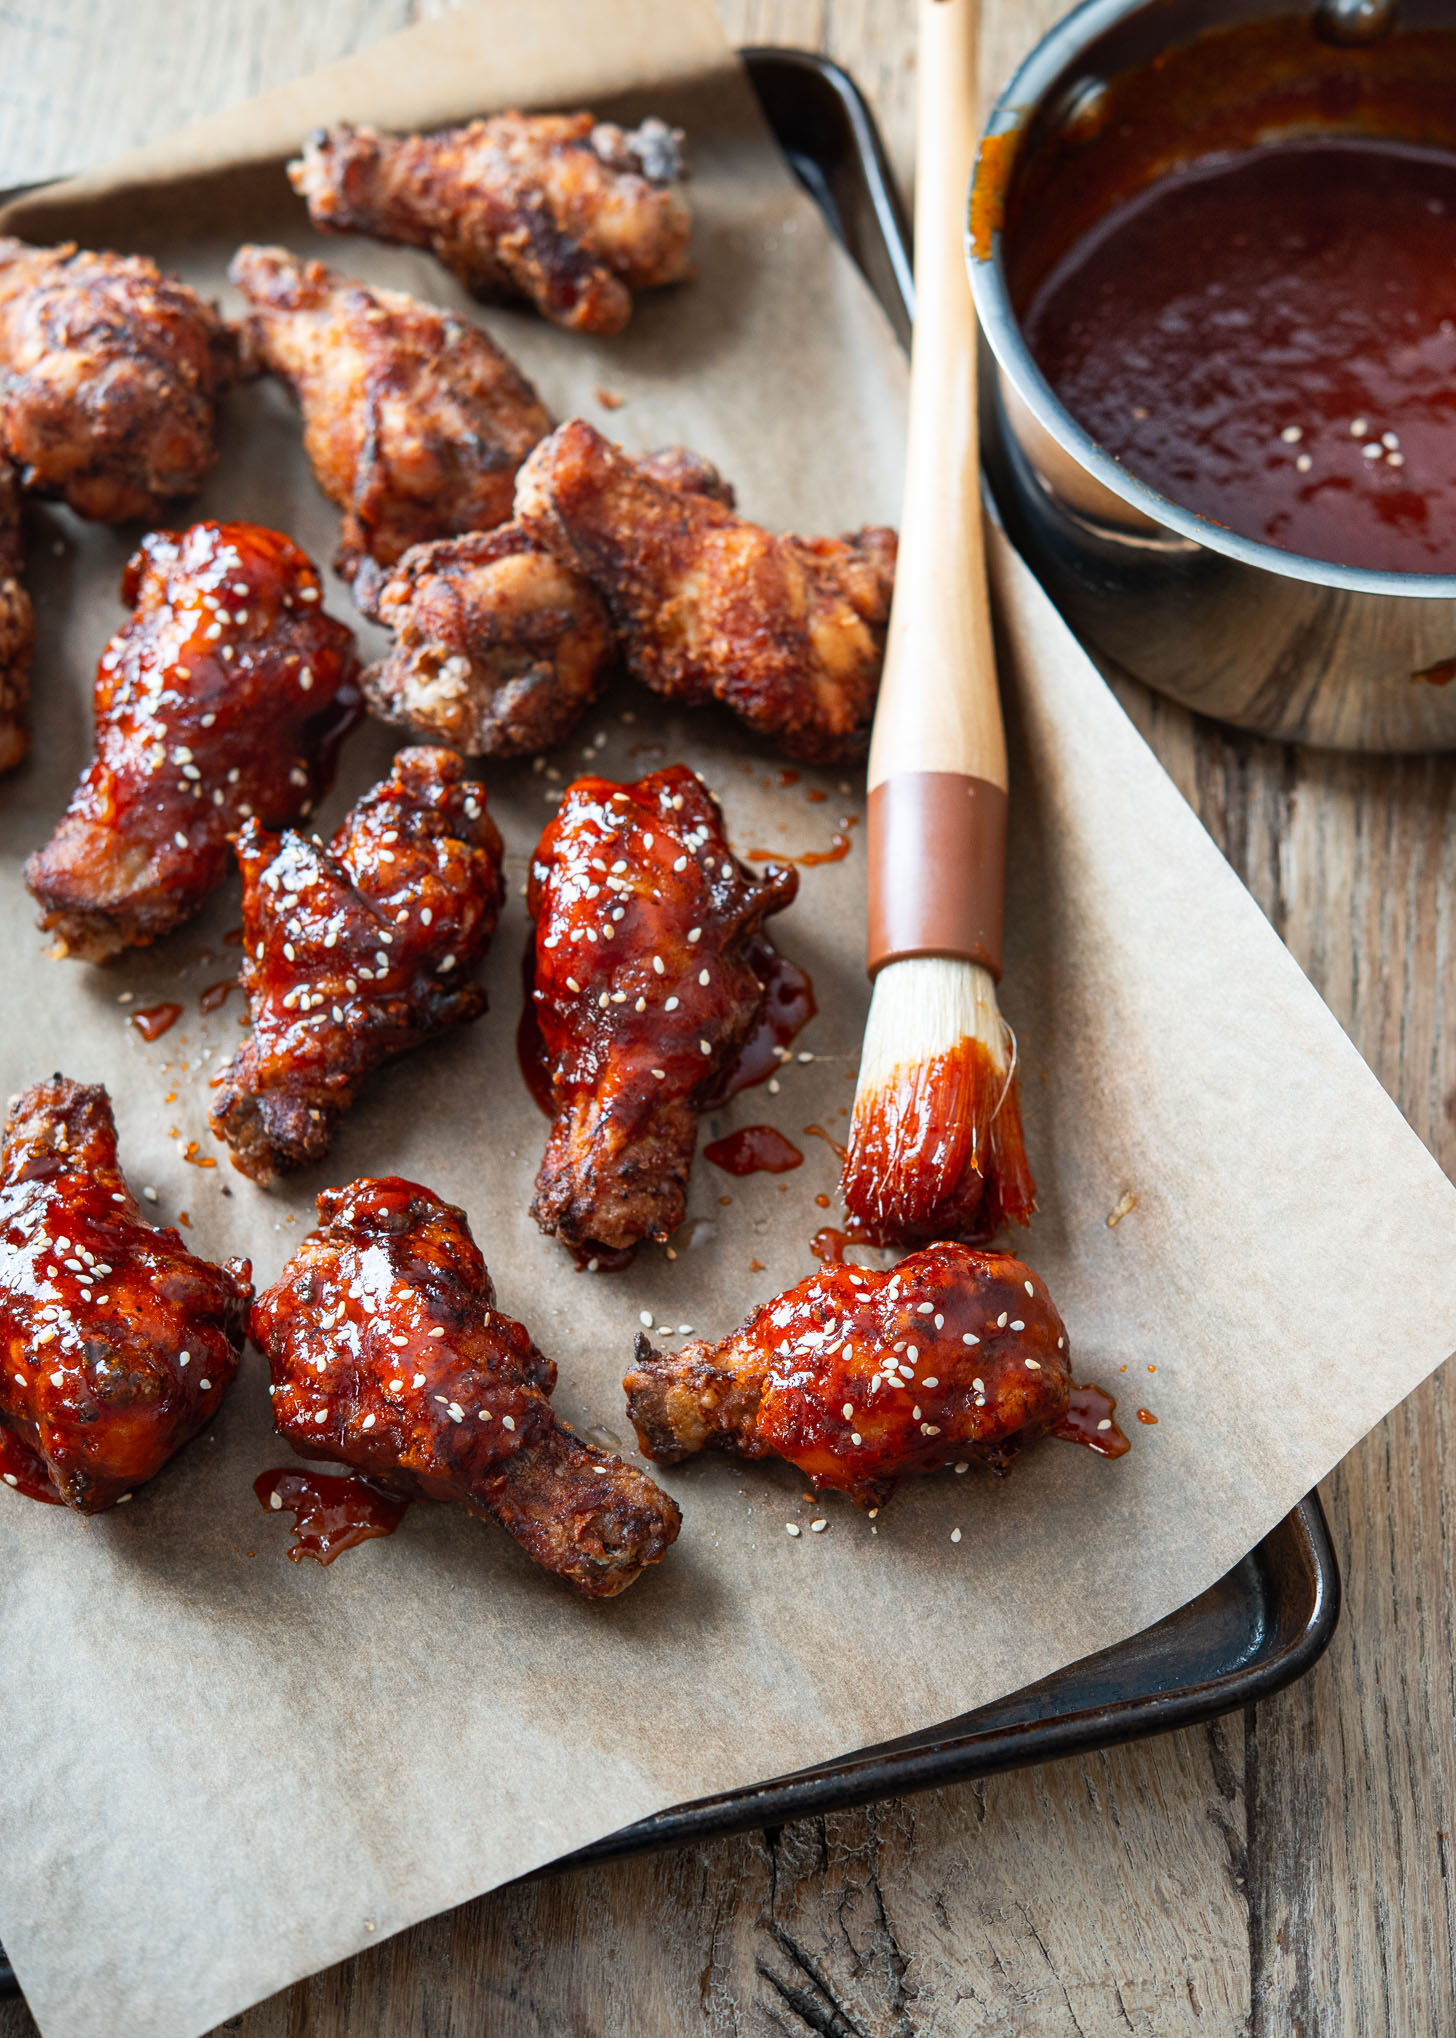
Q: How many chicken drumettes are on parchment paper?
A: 12